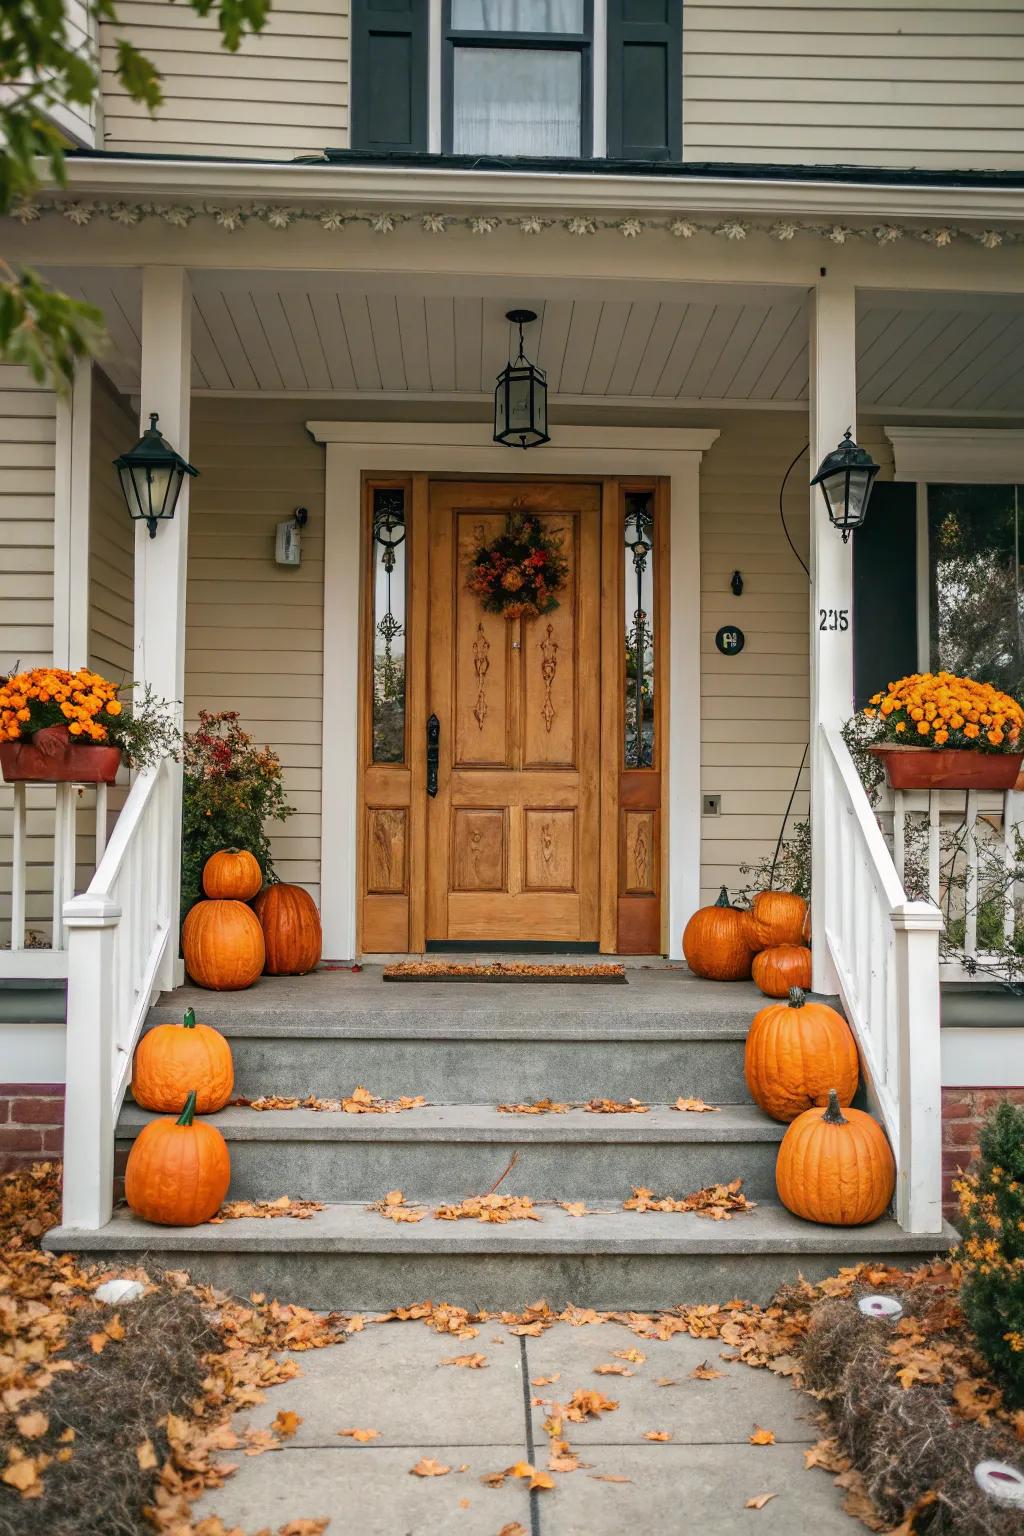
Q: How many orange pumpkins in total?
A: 10